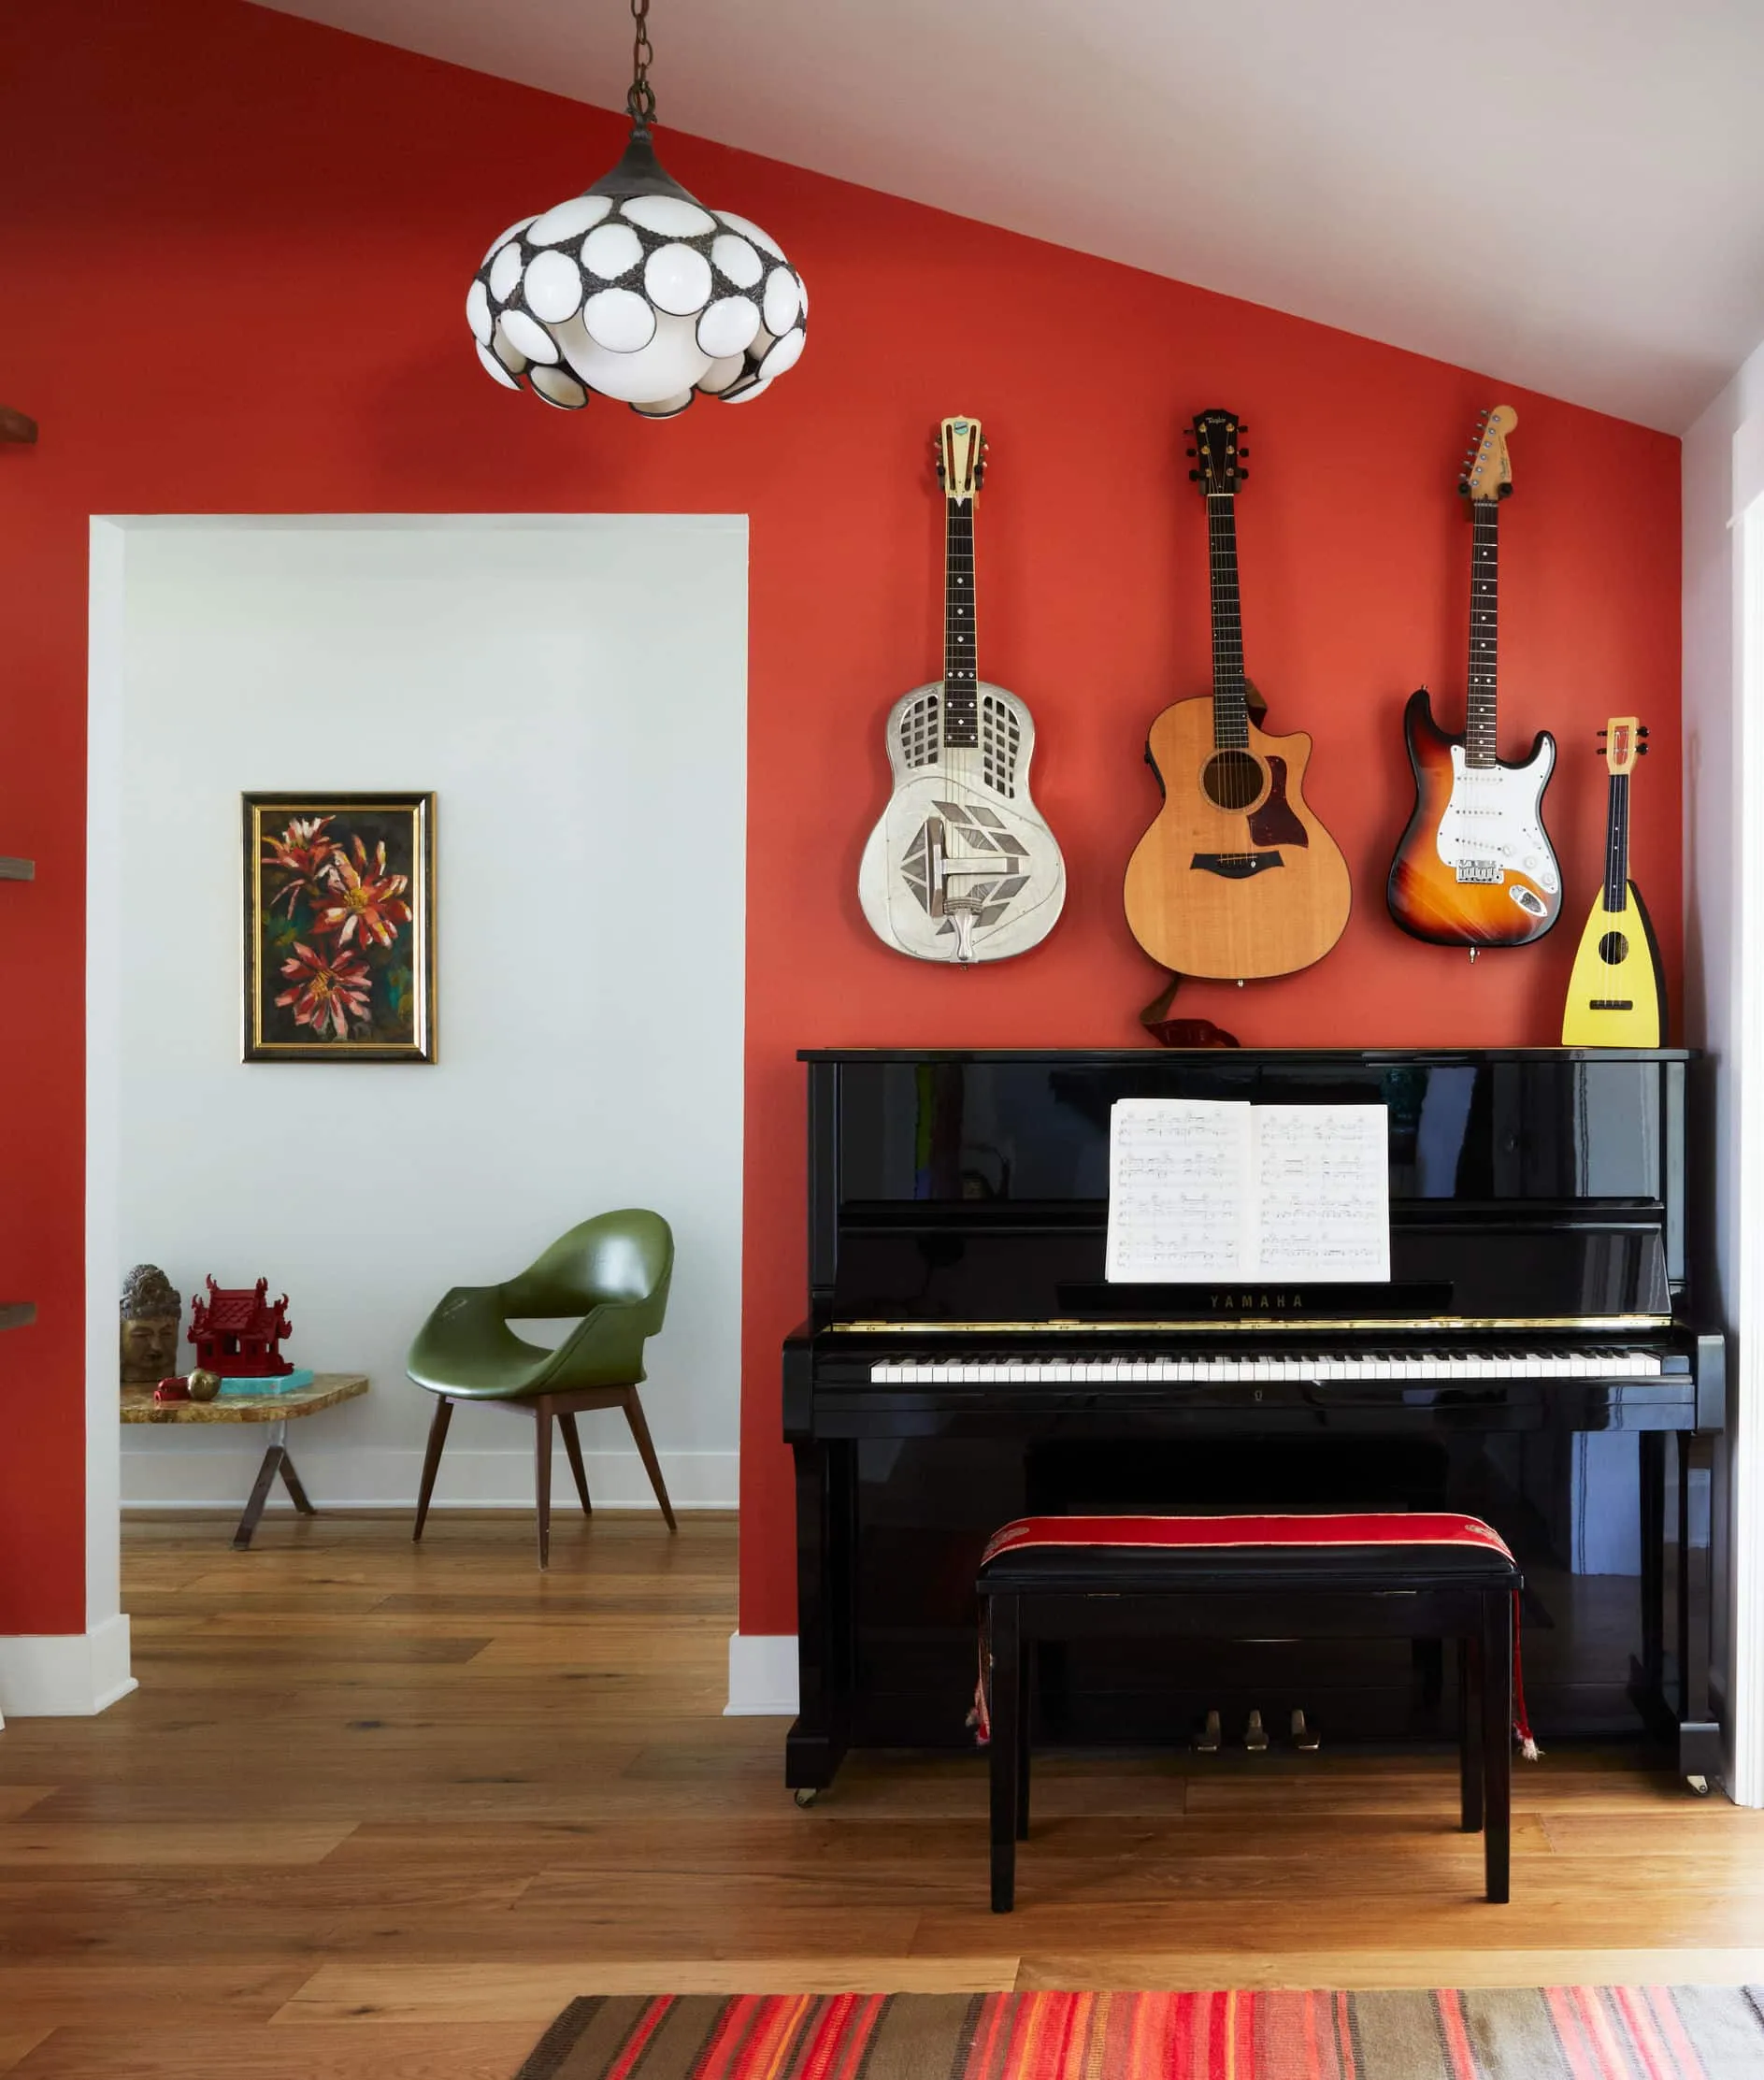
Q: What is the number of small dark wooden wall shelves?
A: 3